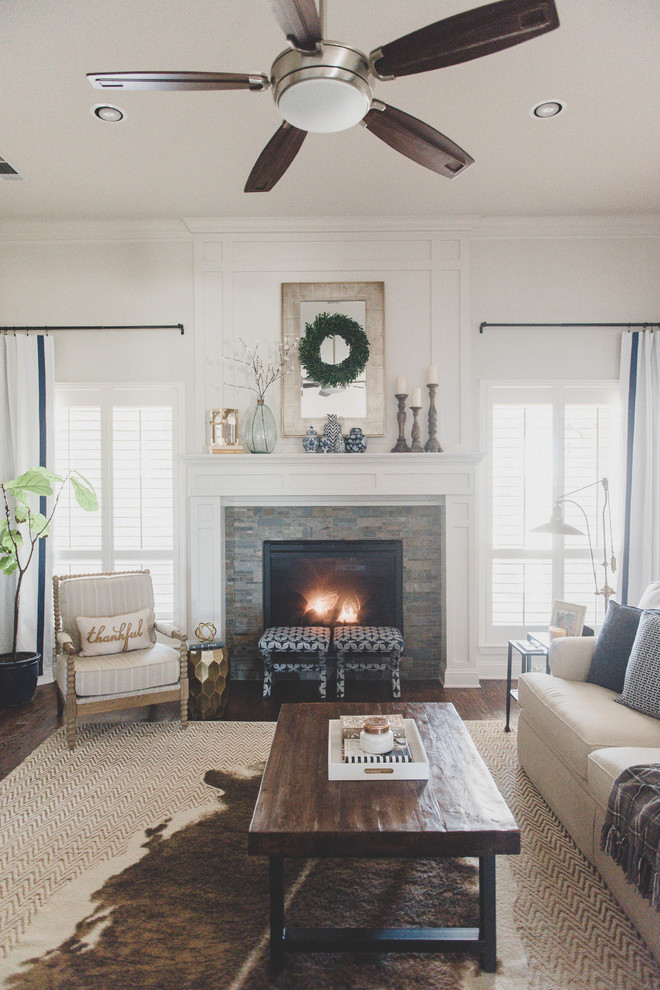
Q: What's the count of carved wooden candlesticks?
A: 3